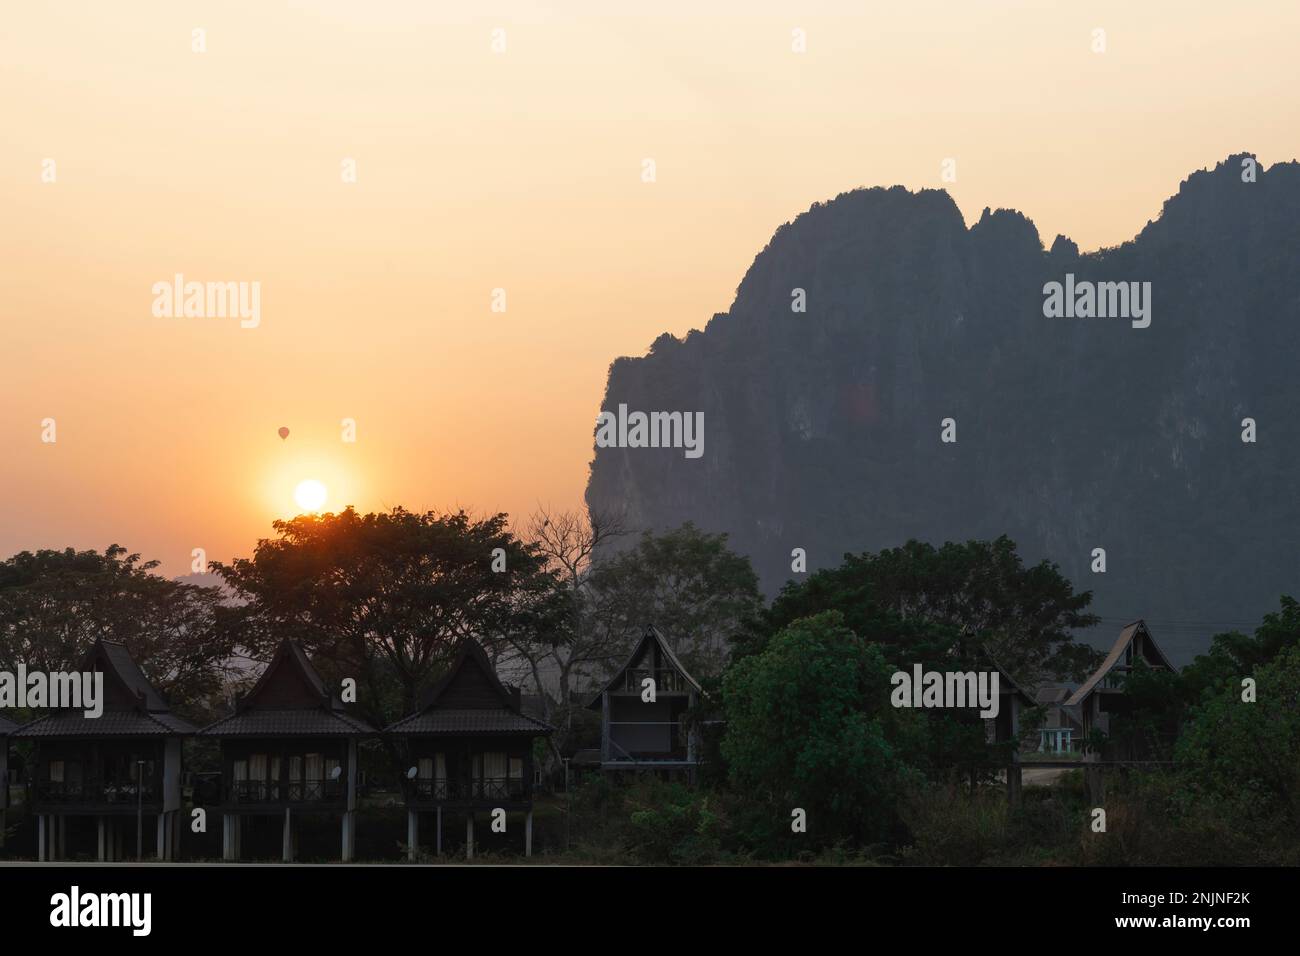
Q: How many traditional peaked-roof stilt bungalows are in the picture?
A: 6